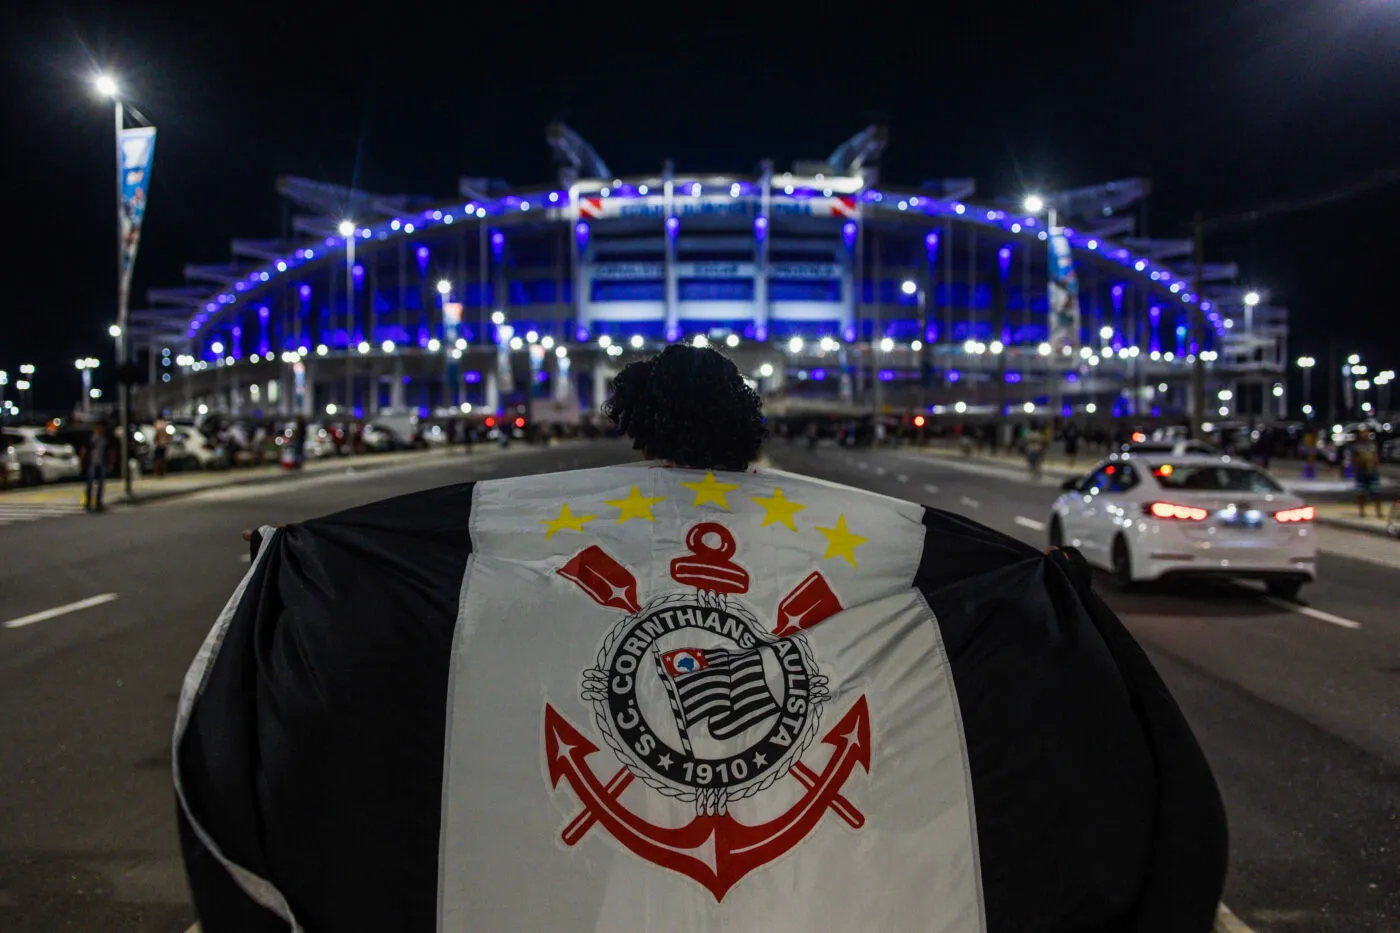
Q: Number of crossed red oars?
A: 2